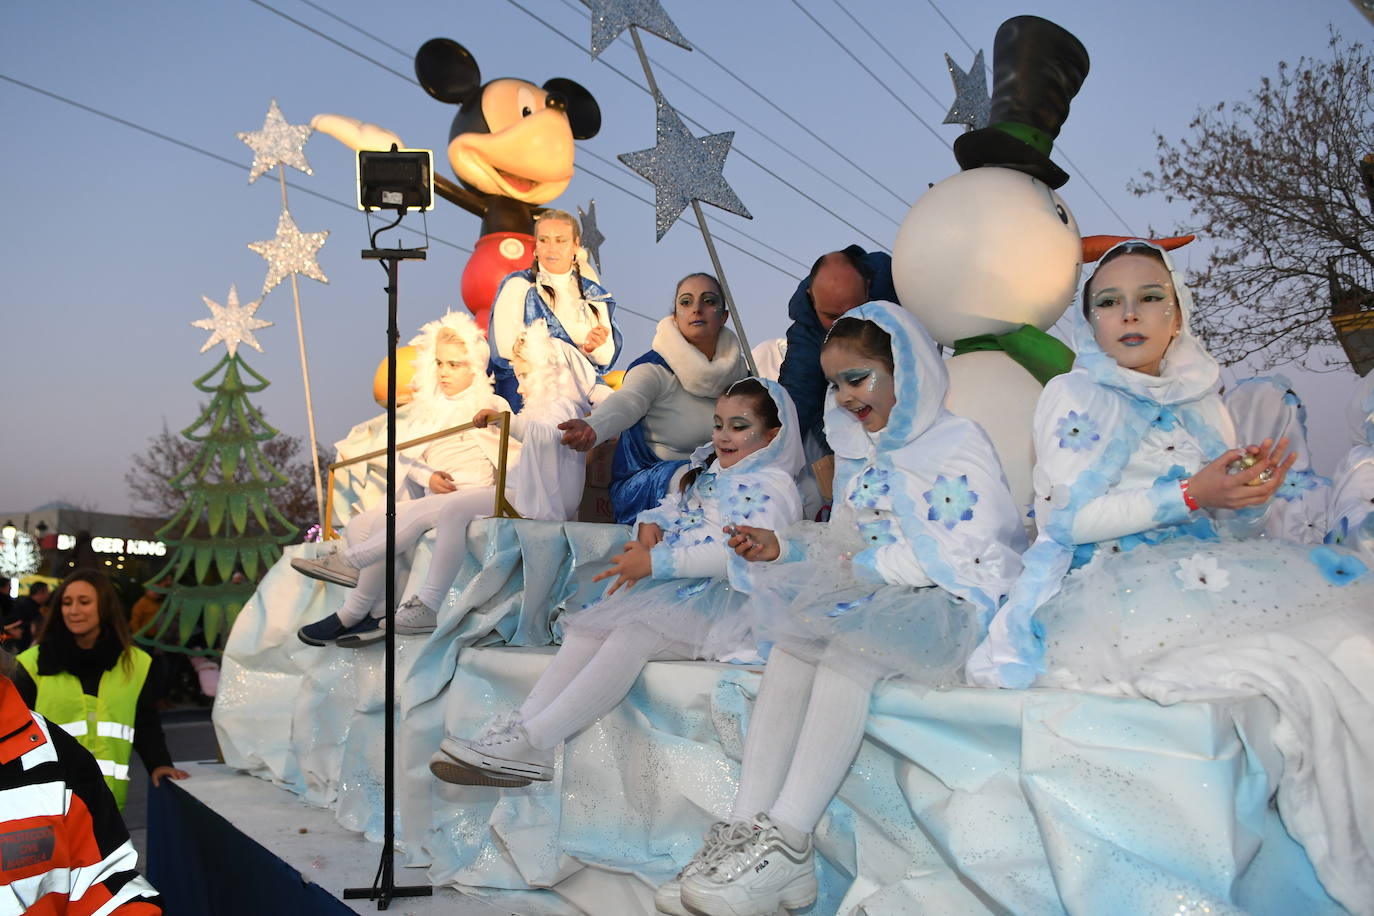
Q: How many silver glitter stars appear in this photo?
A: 7